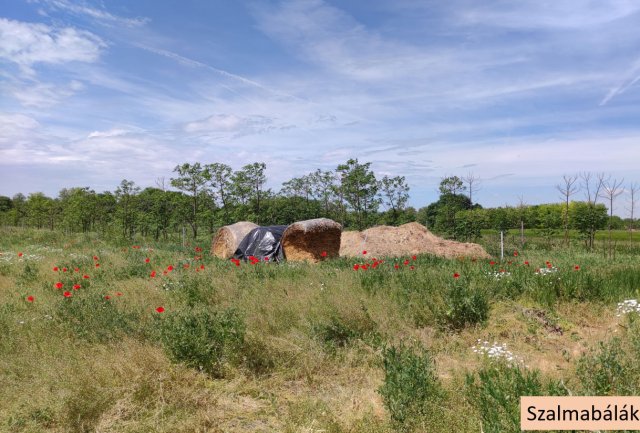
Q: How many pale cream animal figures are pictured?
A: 0